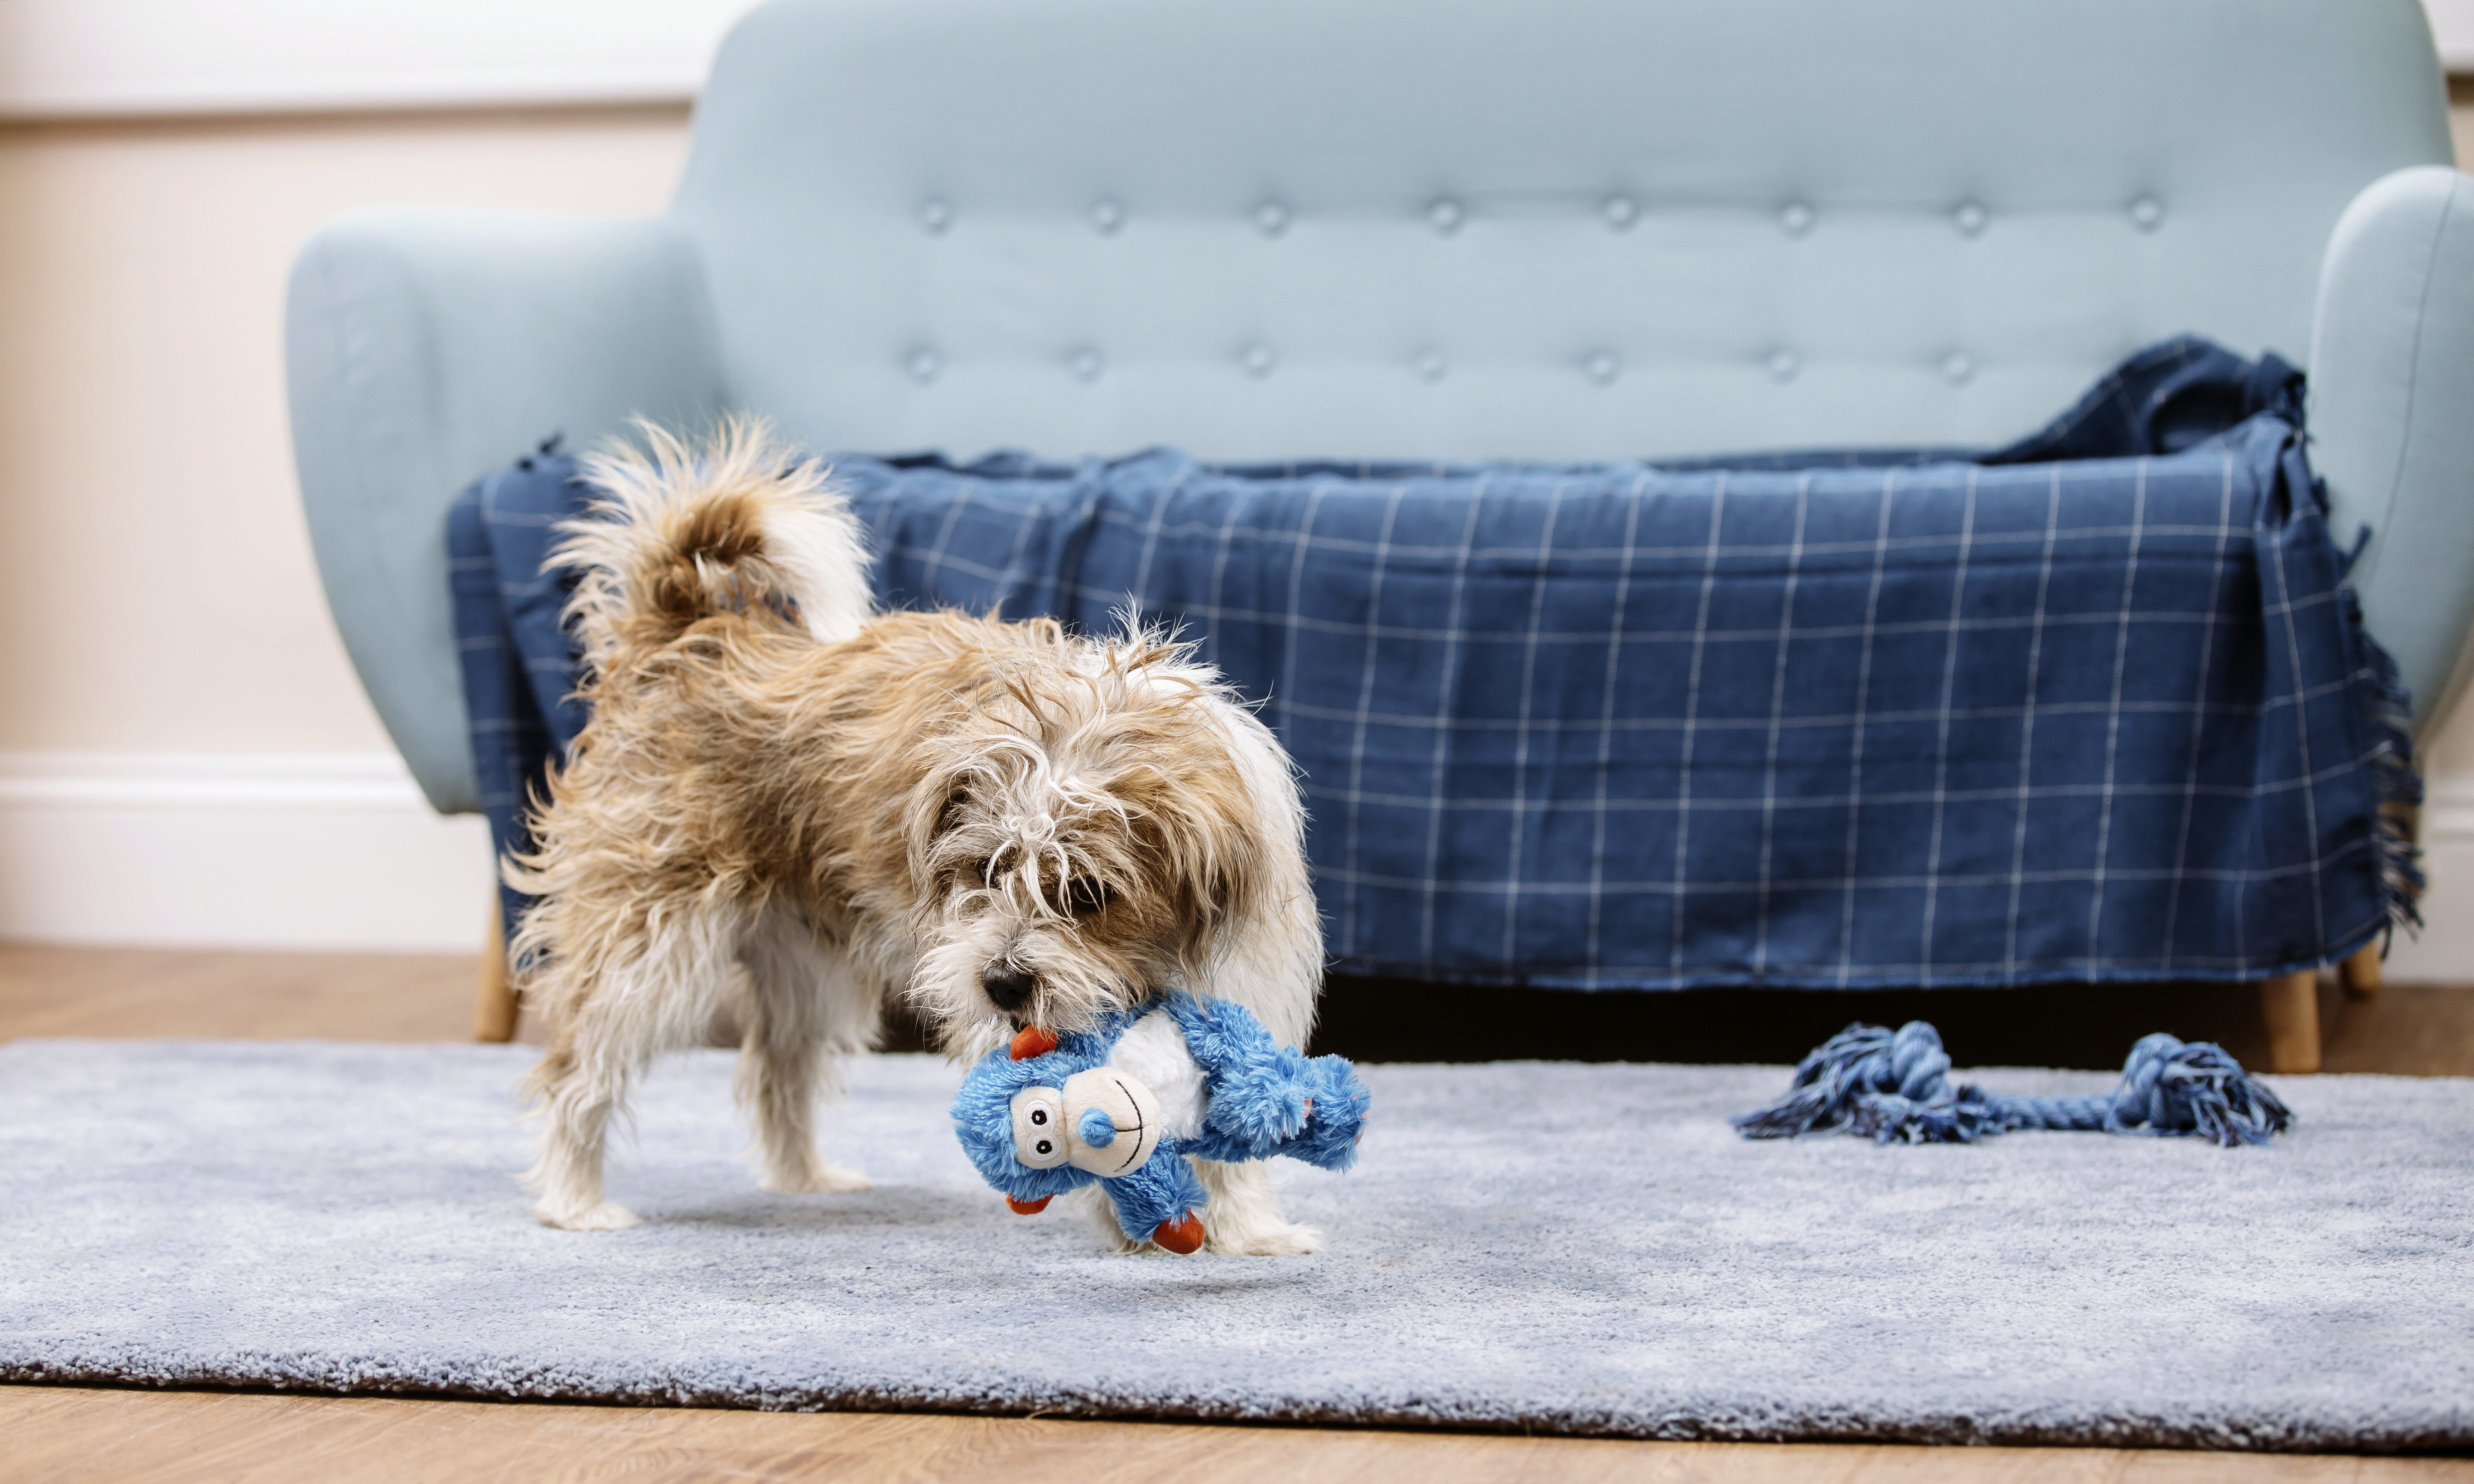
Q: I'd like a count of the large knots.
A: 2